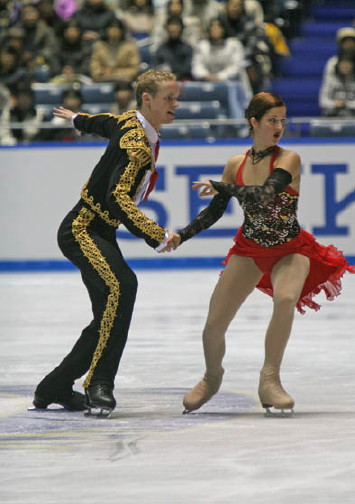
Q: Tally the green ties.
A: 0